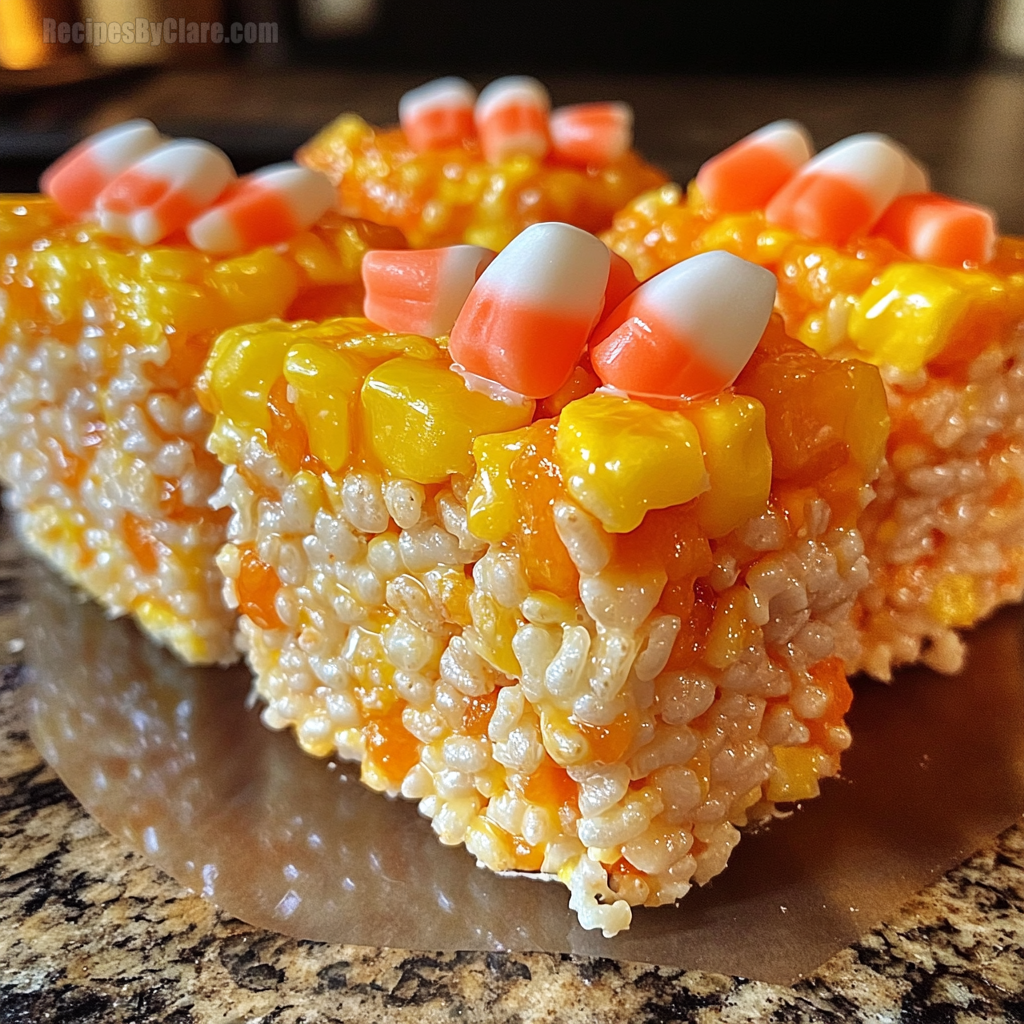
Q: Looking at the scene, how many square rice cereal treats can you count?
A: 4